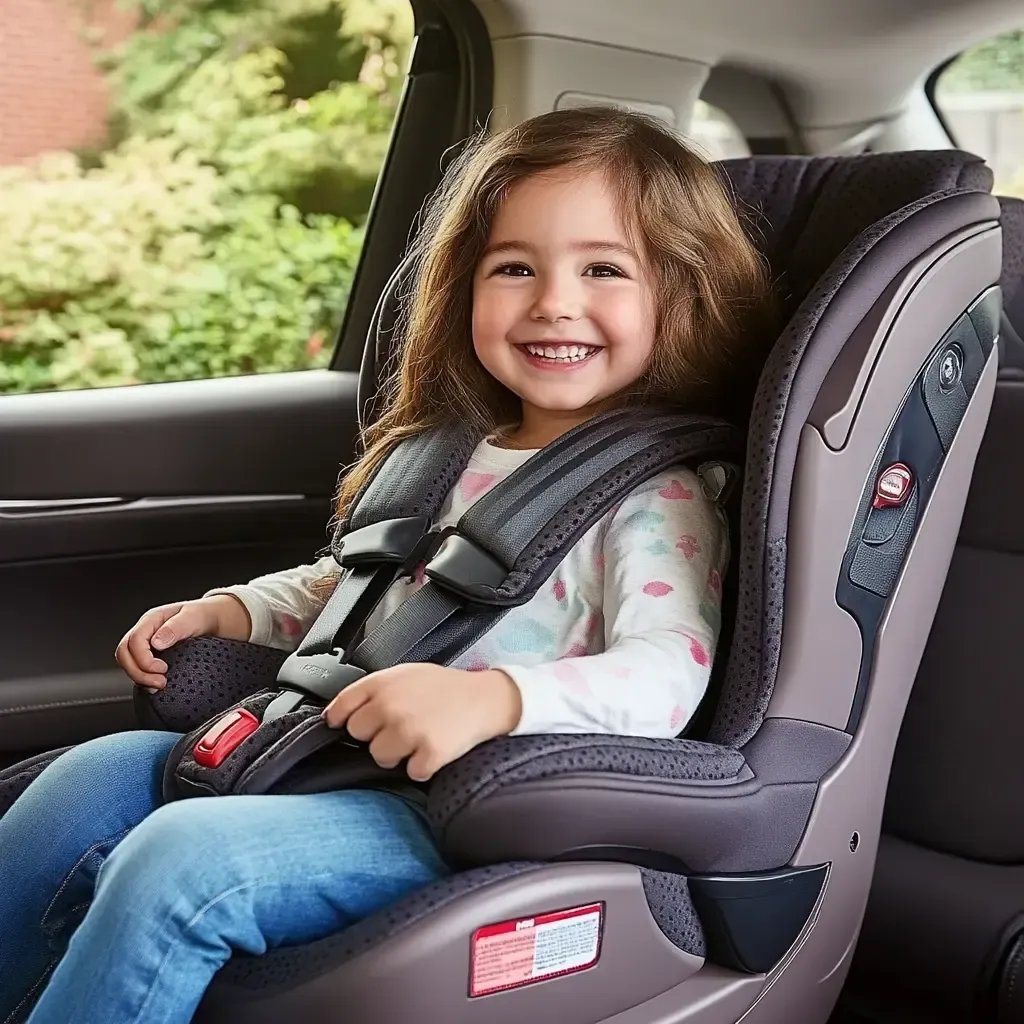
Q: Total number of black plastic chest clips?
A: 2